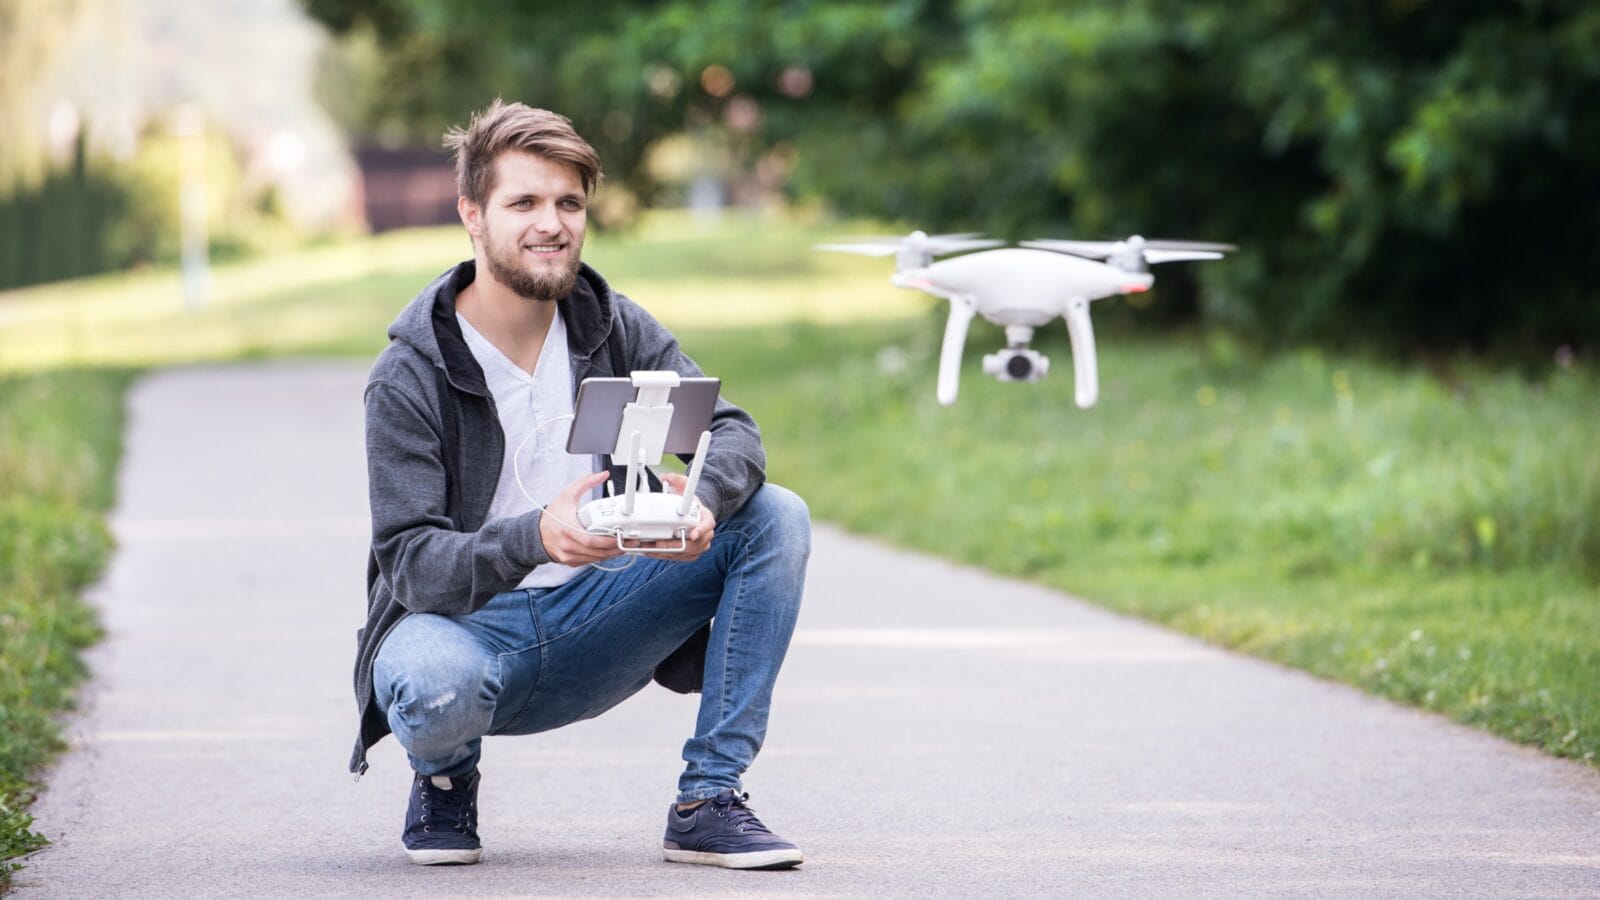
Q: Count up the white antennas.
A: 2